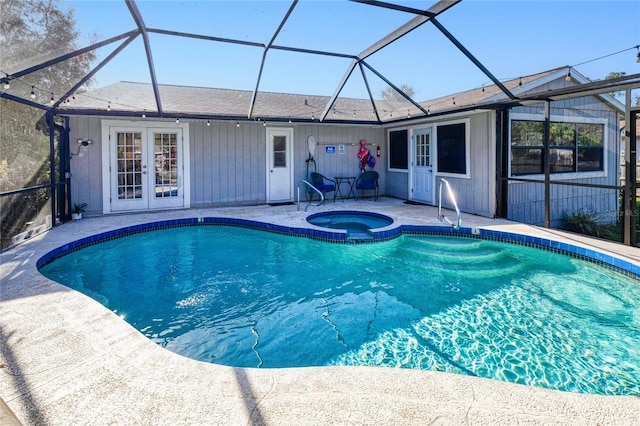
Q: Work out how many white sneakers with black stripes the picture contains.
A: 0